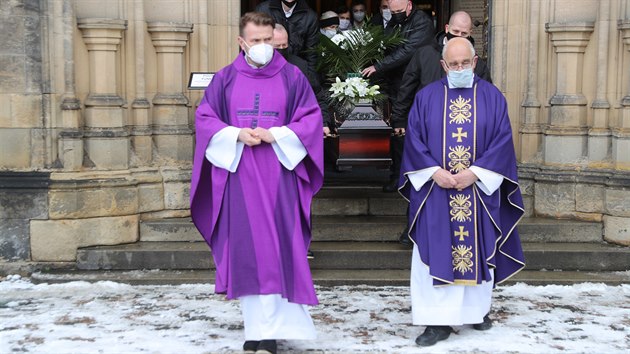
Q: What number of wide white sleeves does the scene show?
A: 4